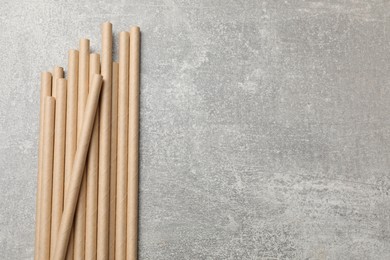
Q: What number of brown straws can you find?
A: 12